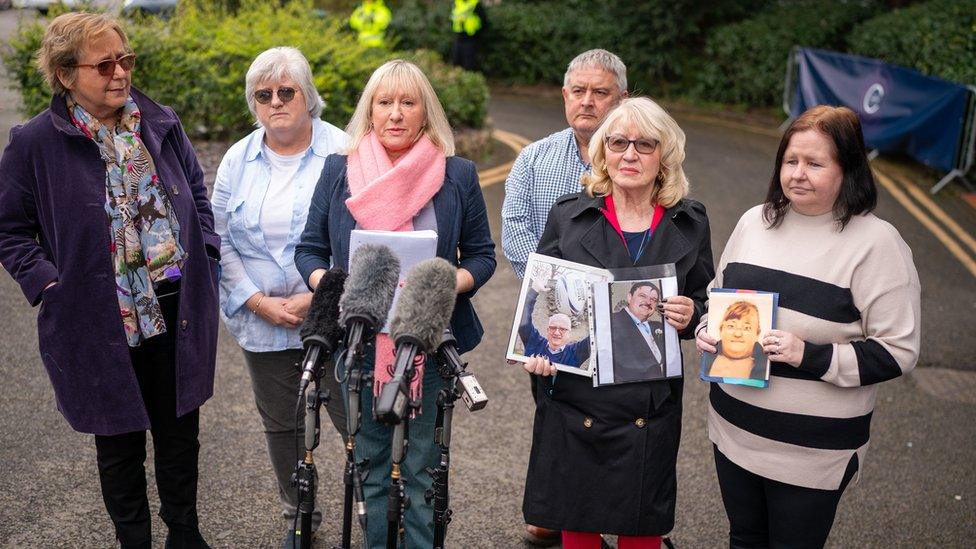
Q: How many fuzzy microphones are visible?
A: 3